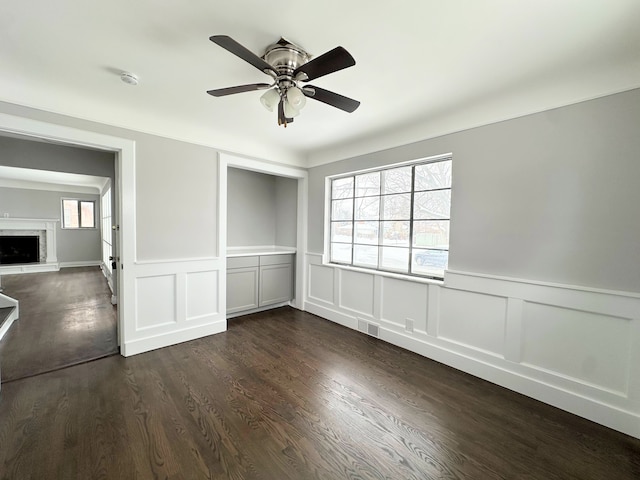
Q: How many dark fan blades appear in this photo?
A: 5